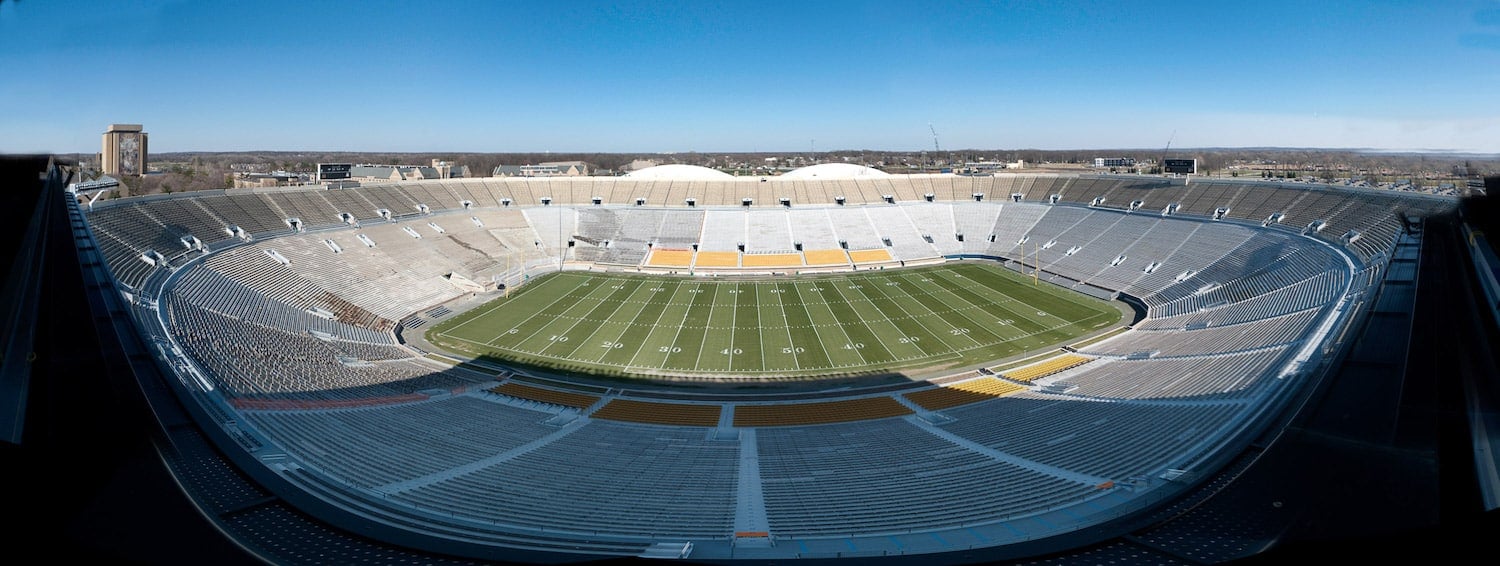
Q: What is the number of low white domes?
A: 2